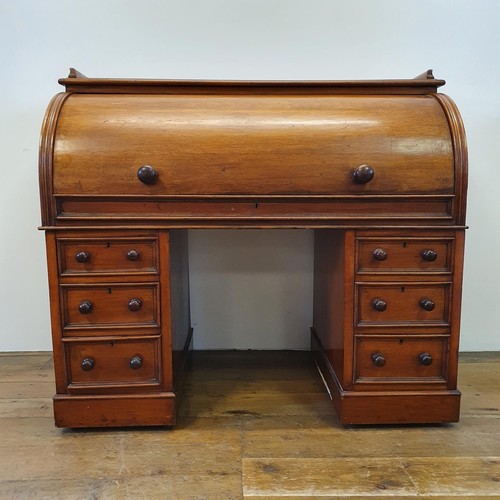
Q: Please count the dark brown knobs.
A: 14